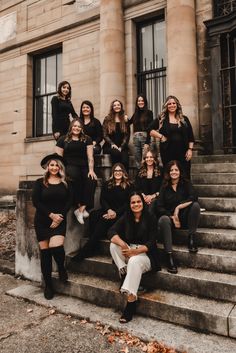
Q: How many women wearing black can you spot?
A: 11